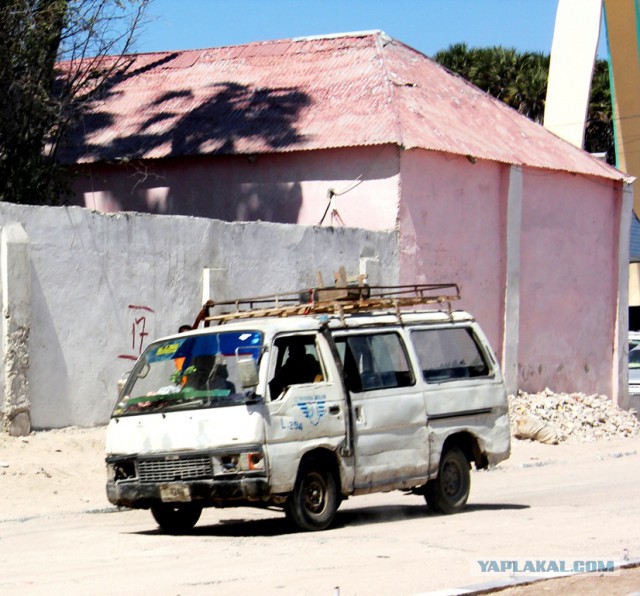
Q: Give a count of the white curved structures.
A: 1